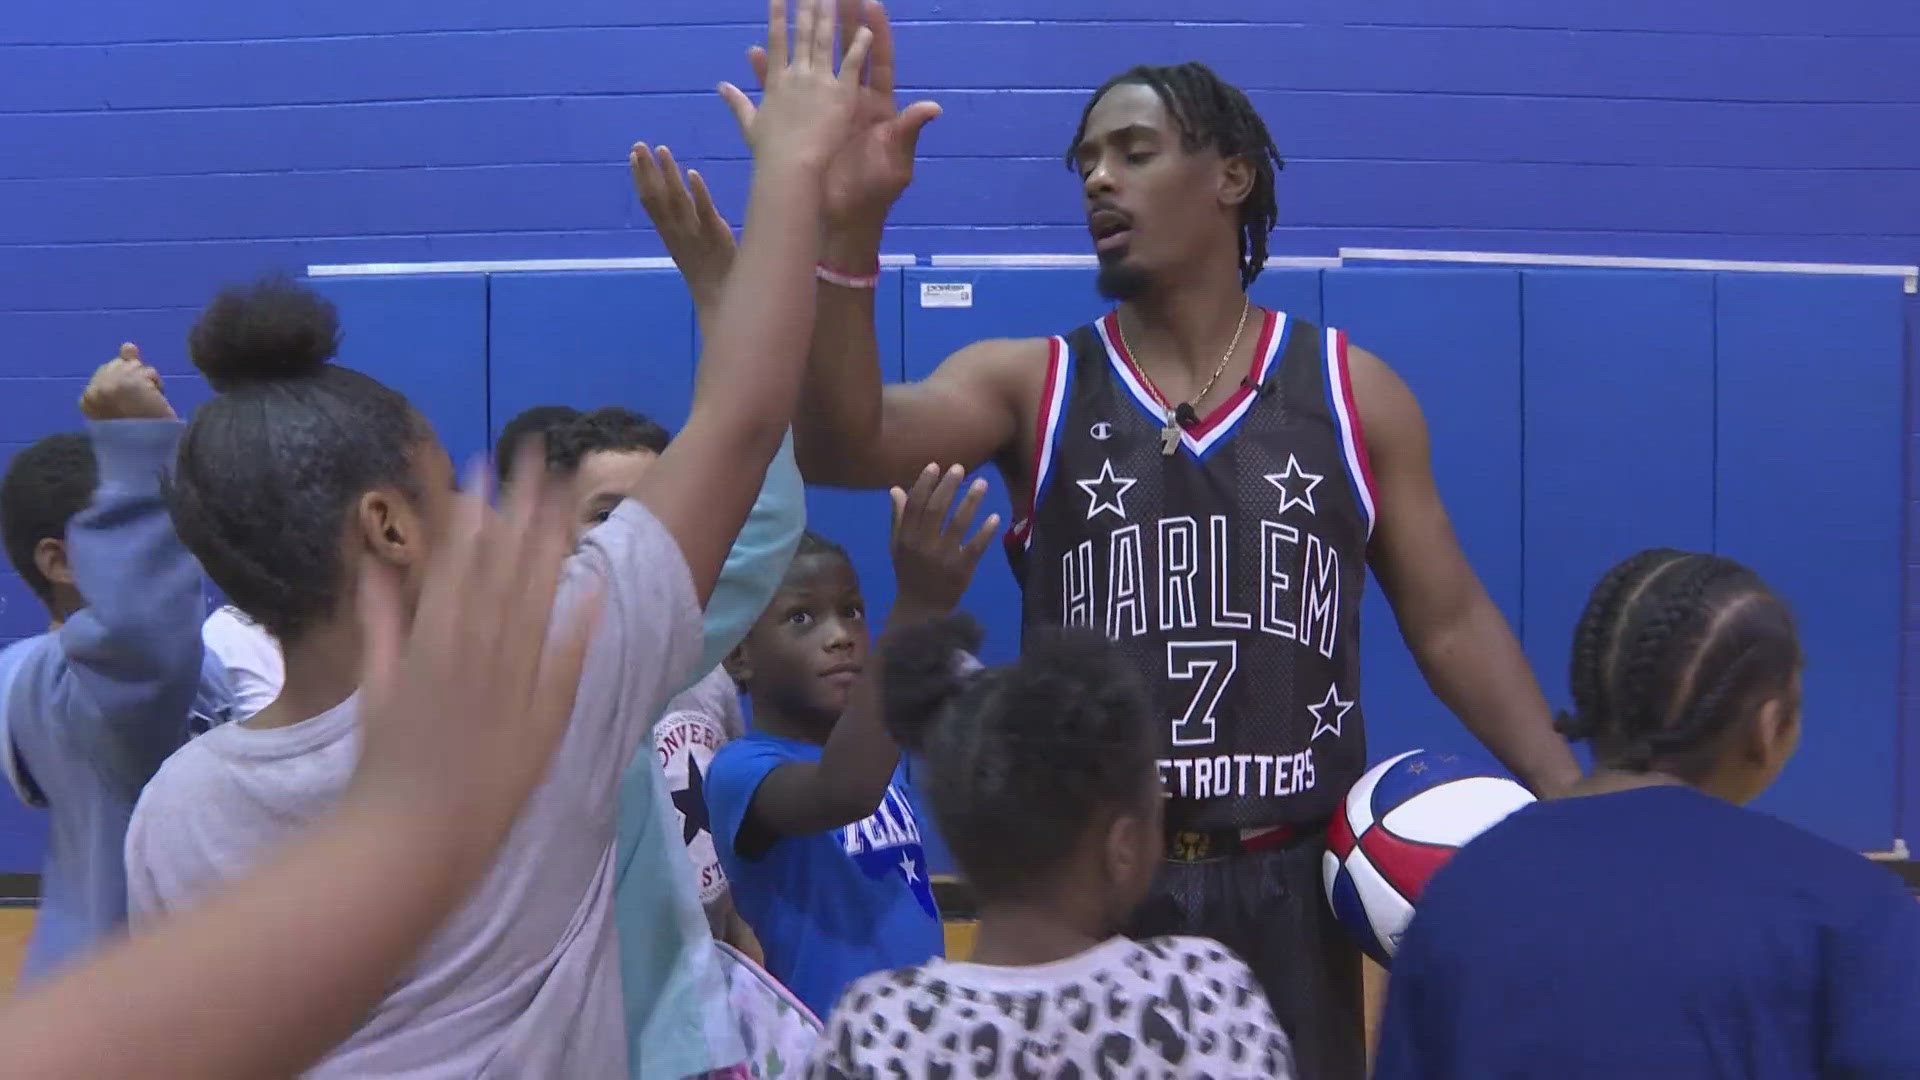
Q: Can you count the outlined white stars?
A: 3